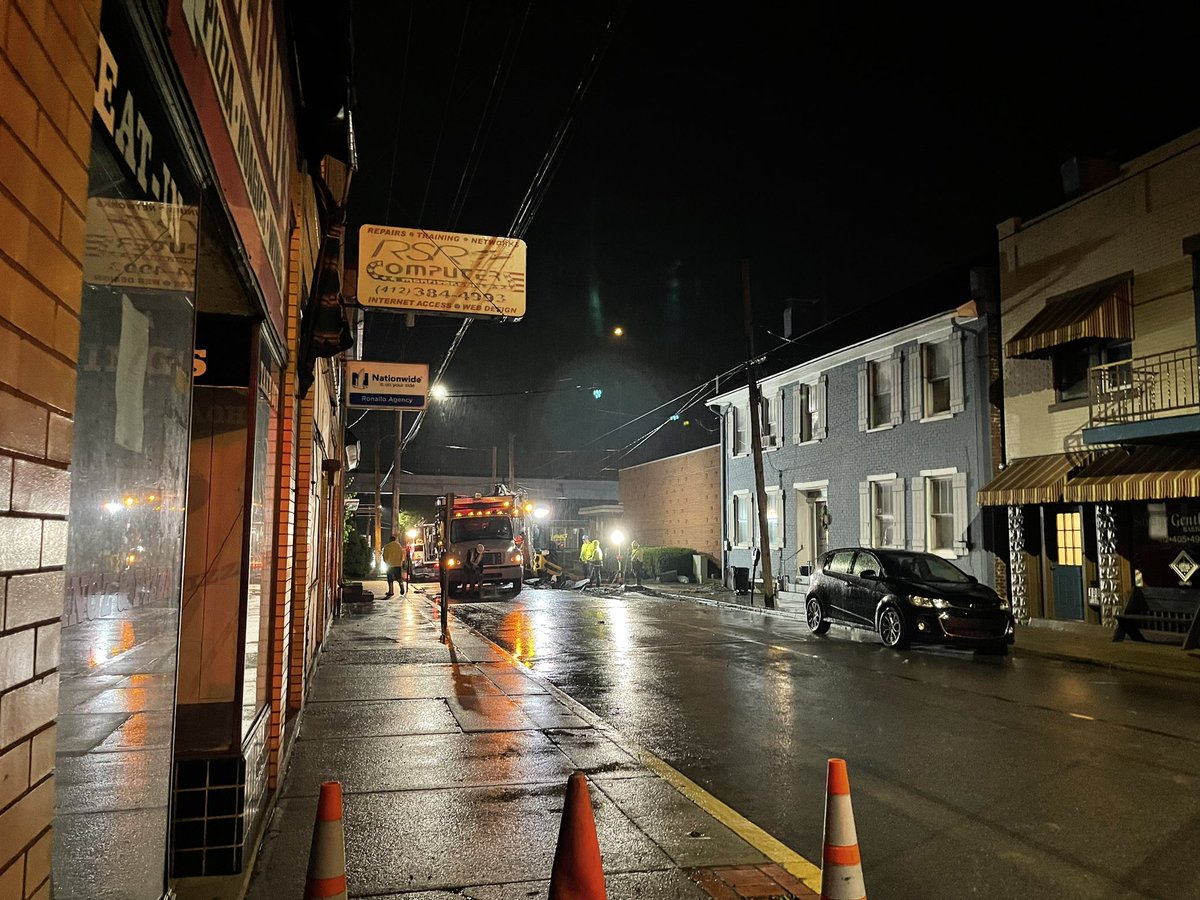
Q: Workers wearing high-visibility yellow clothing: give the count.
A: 4